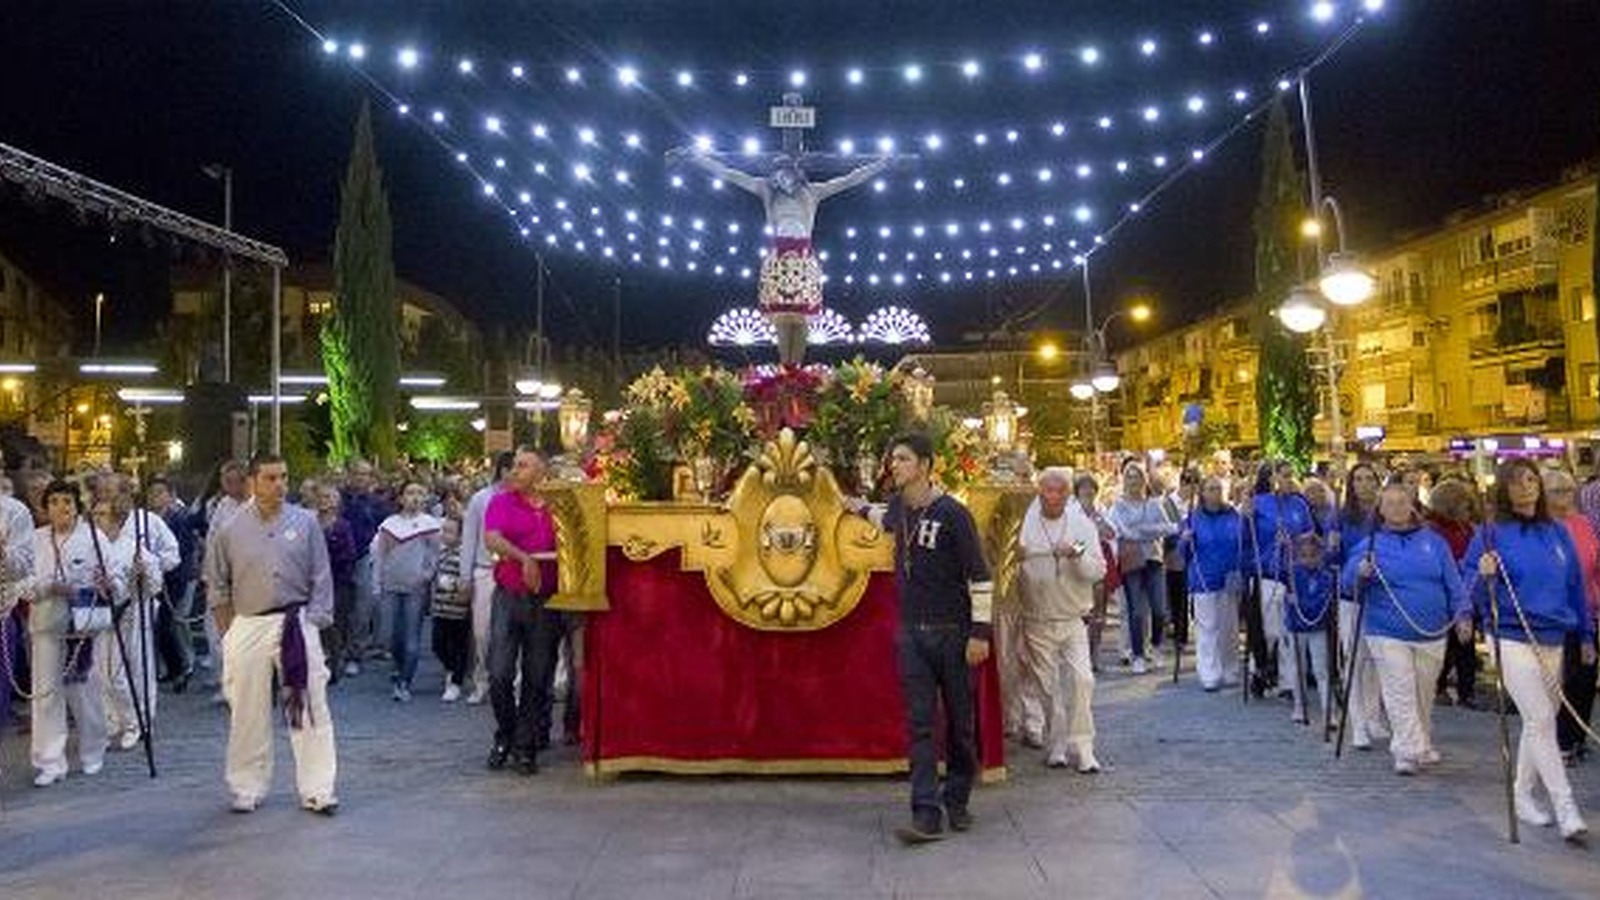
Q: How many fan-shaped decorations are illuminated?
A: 3